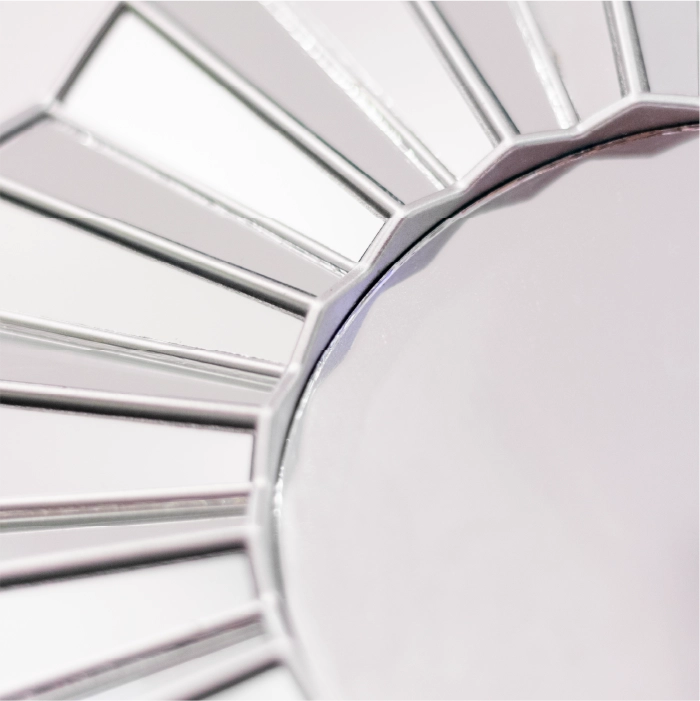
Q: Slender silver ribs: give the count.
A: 13